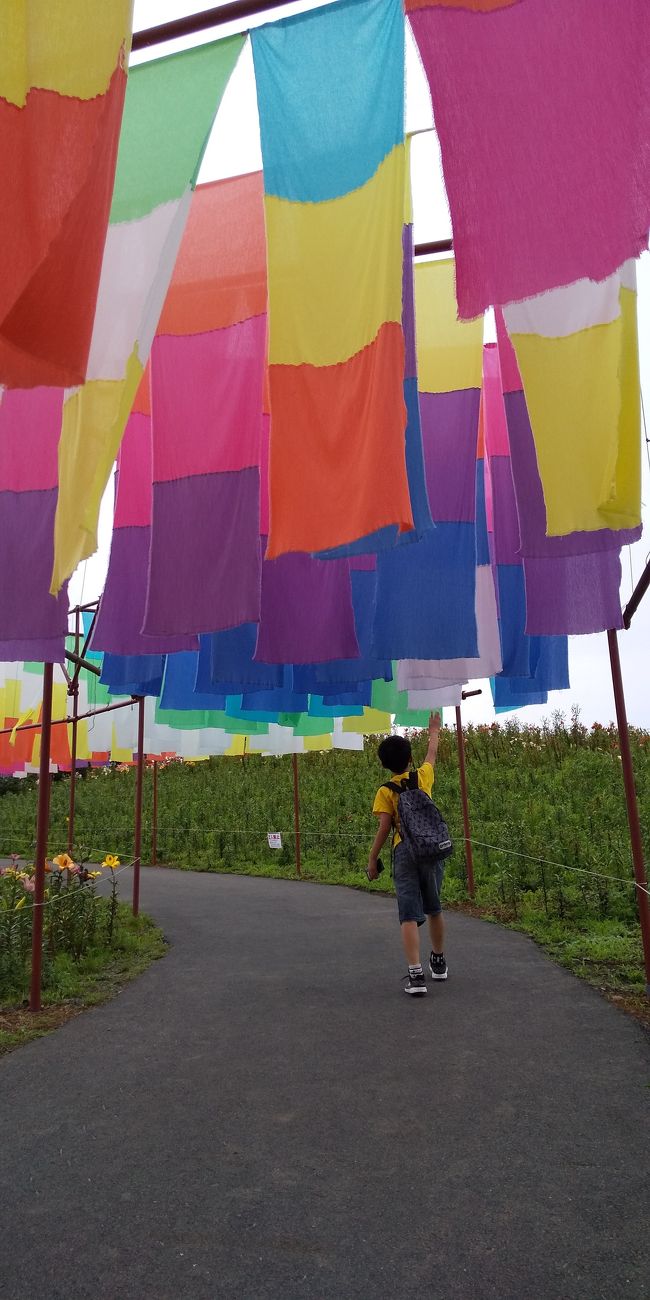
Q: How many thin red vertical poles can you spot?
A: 7